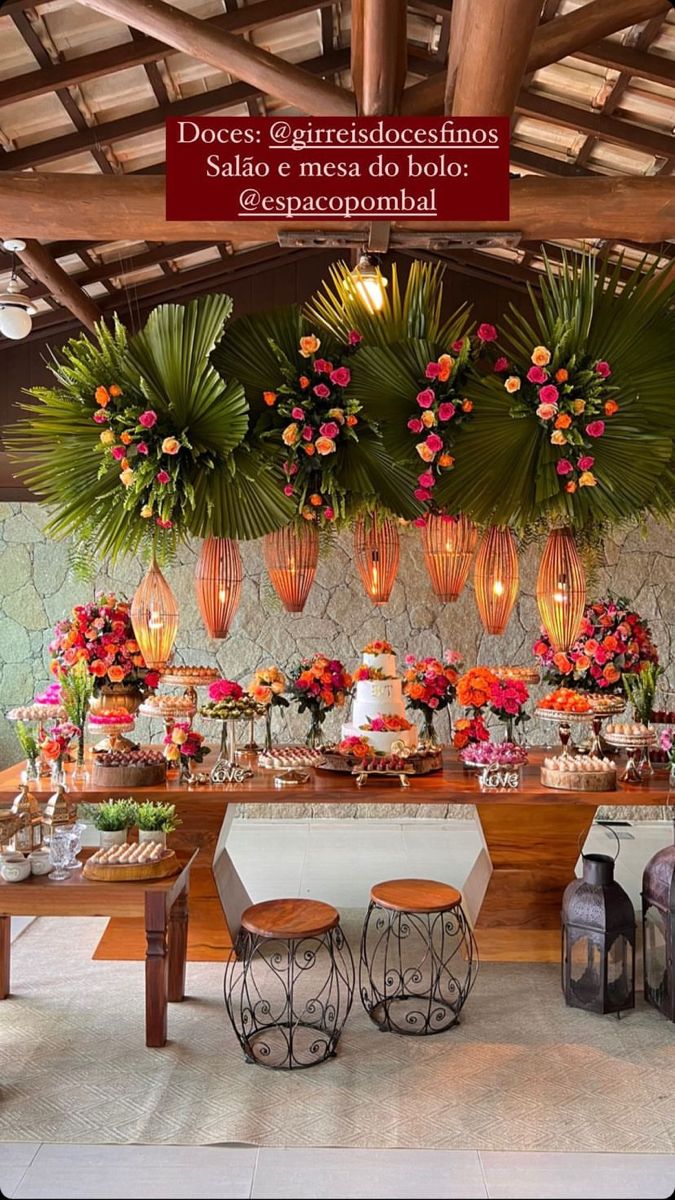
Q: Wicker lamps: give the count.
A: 7